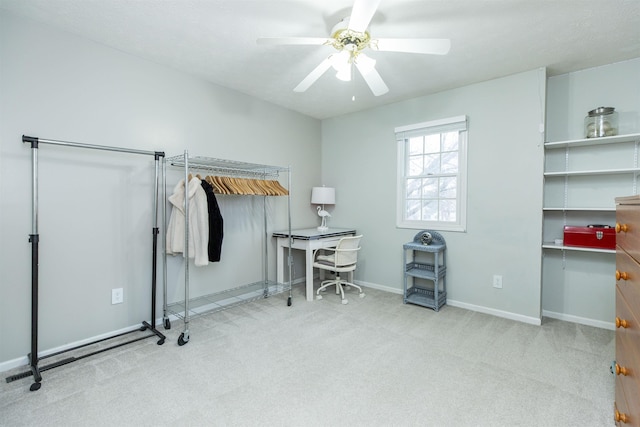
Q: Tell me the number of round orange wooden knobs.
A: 5